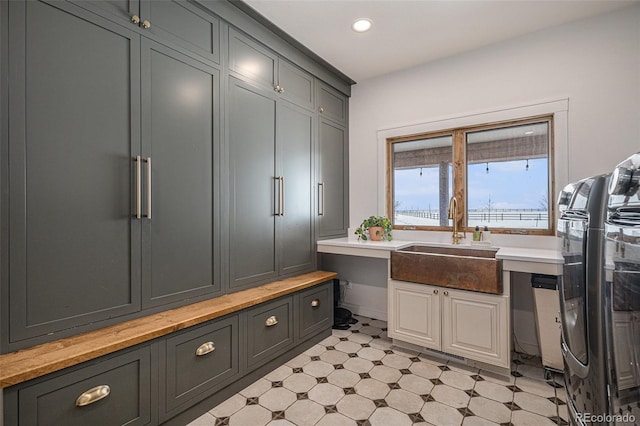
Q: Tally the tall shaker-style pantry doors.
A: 5